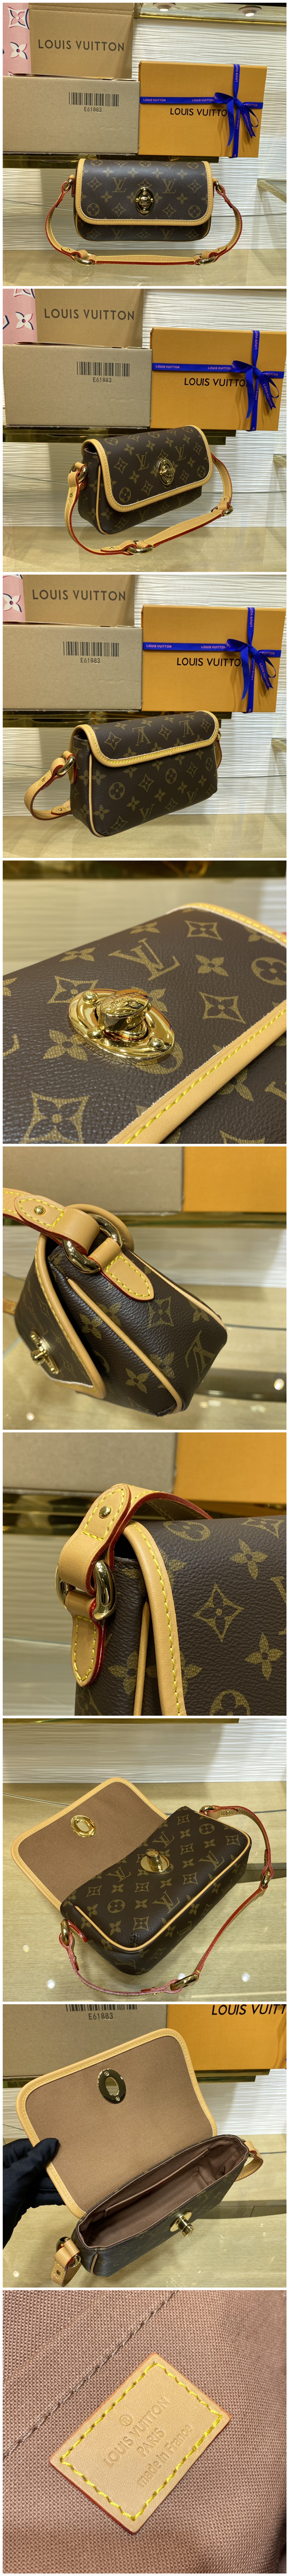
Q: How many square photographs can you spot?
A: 9